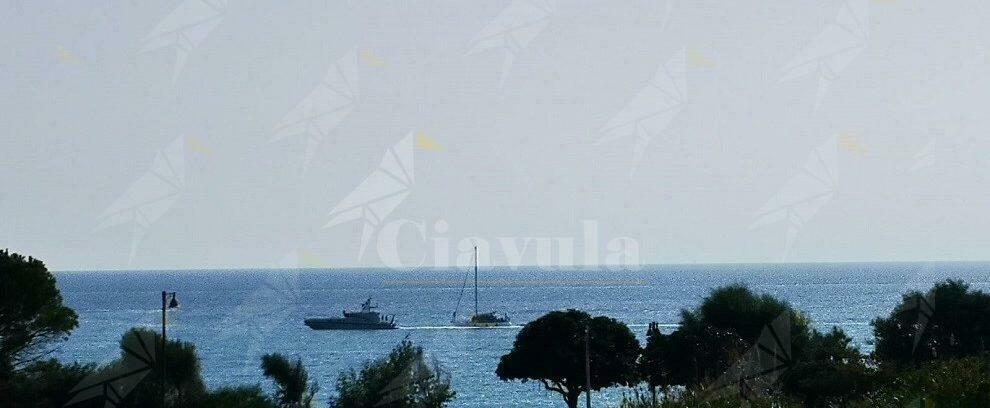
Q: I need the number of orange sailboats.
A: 0